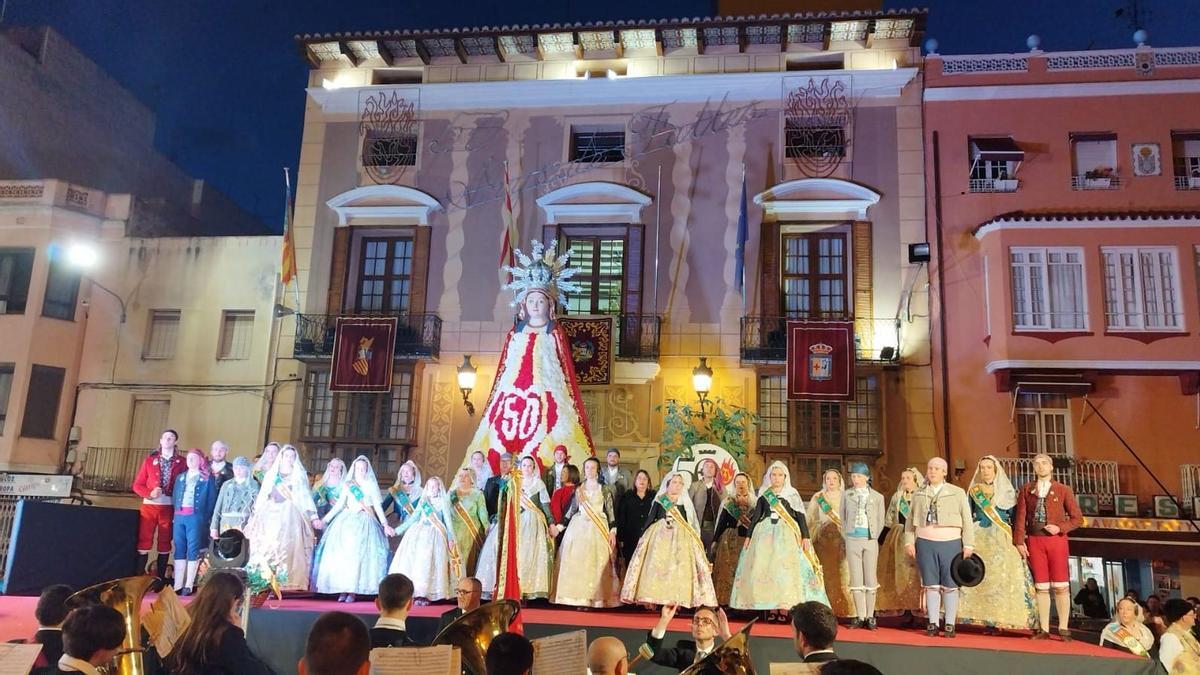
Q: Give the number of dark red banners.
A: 3